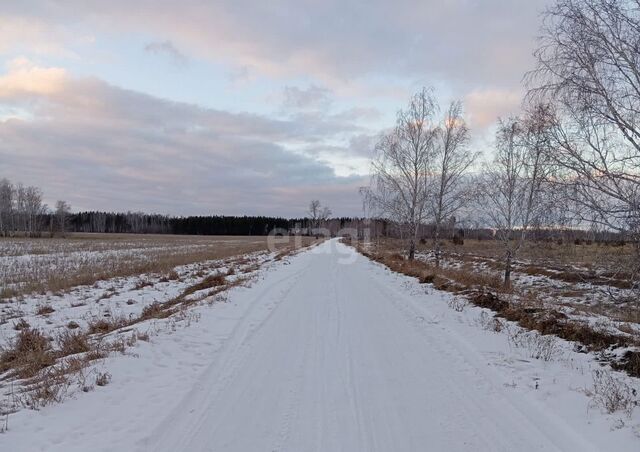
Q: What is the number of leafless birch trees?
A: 4